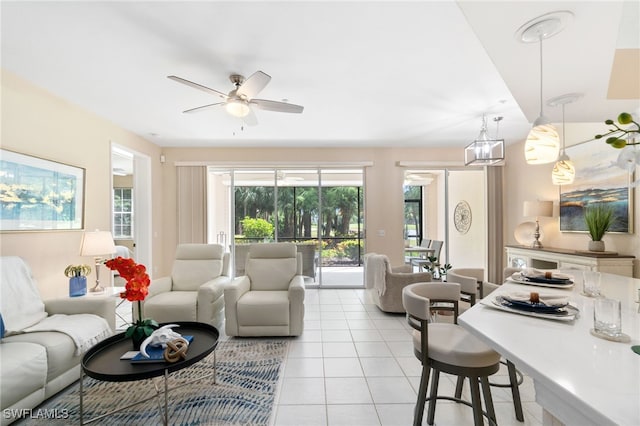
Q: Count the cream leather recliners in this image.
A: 2